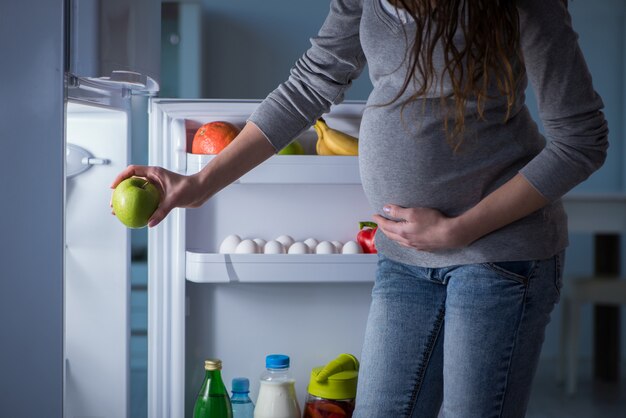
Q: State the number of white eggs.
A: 10